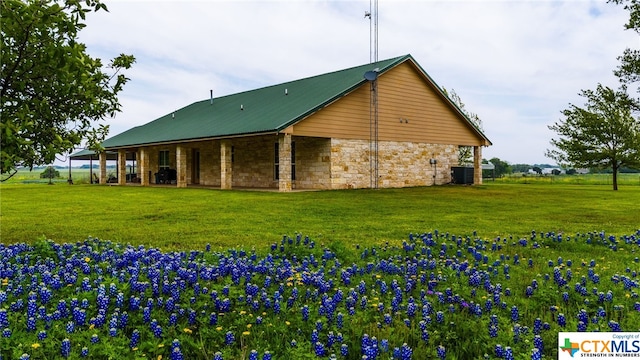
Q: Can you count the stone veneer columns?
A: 7